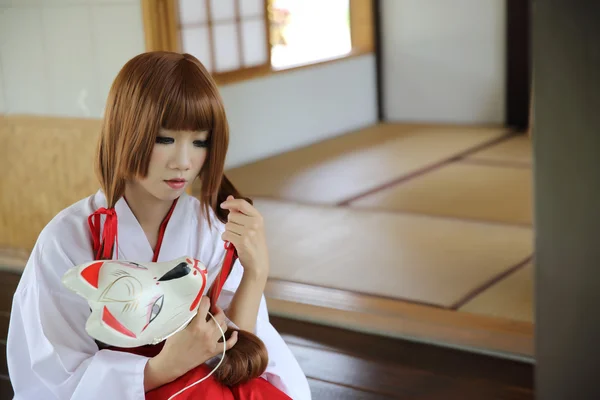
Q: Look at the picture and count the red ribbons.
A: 2